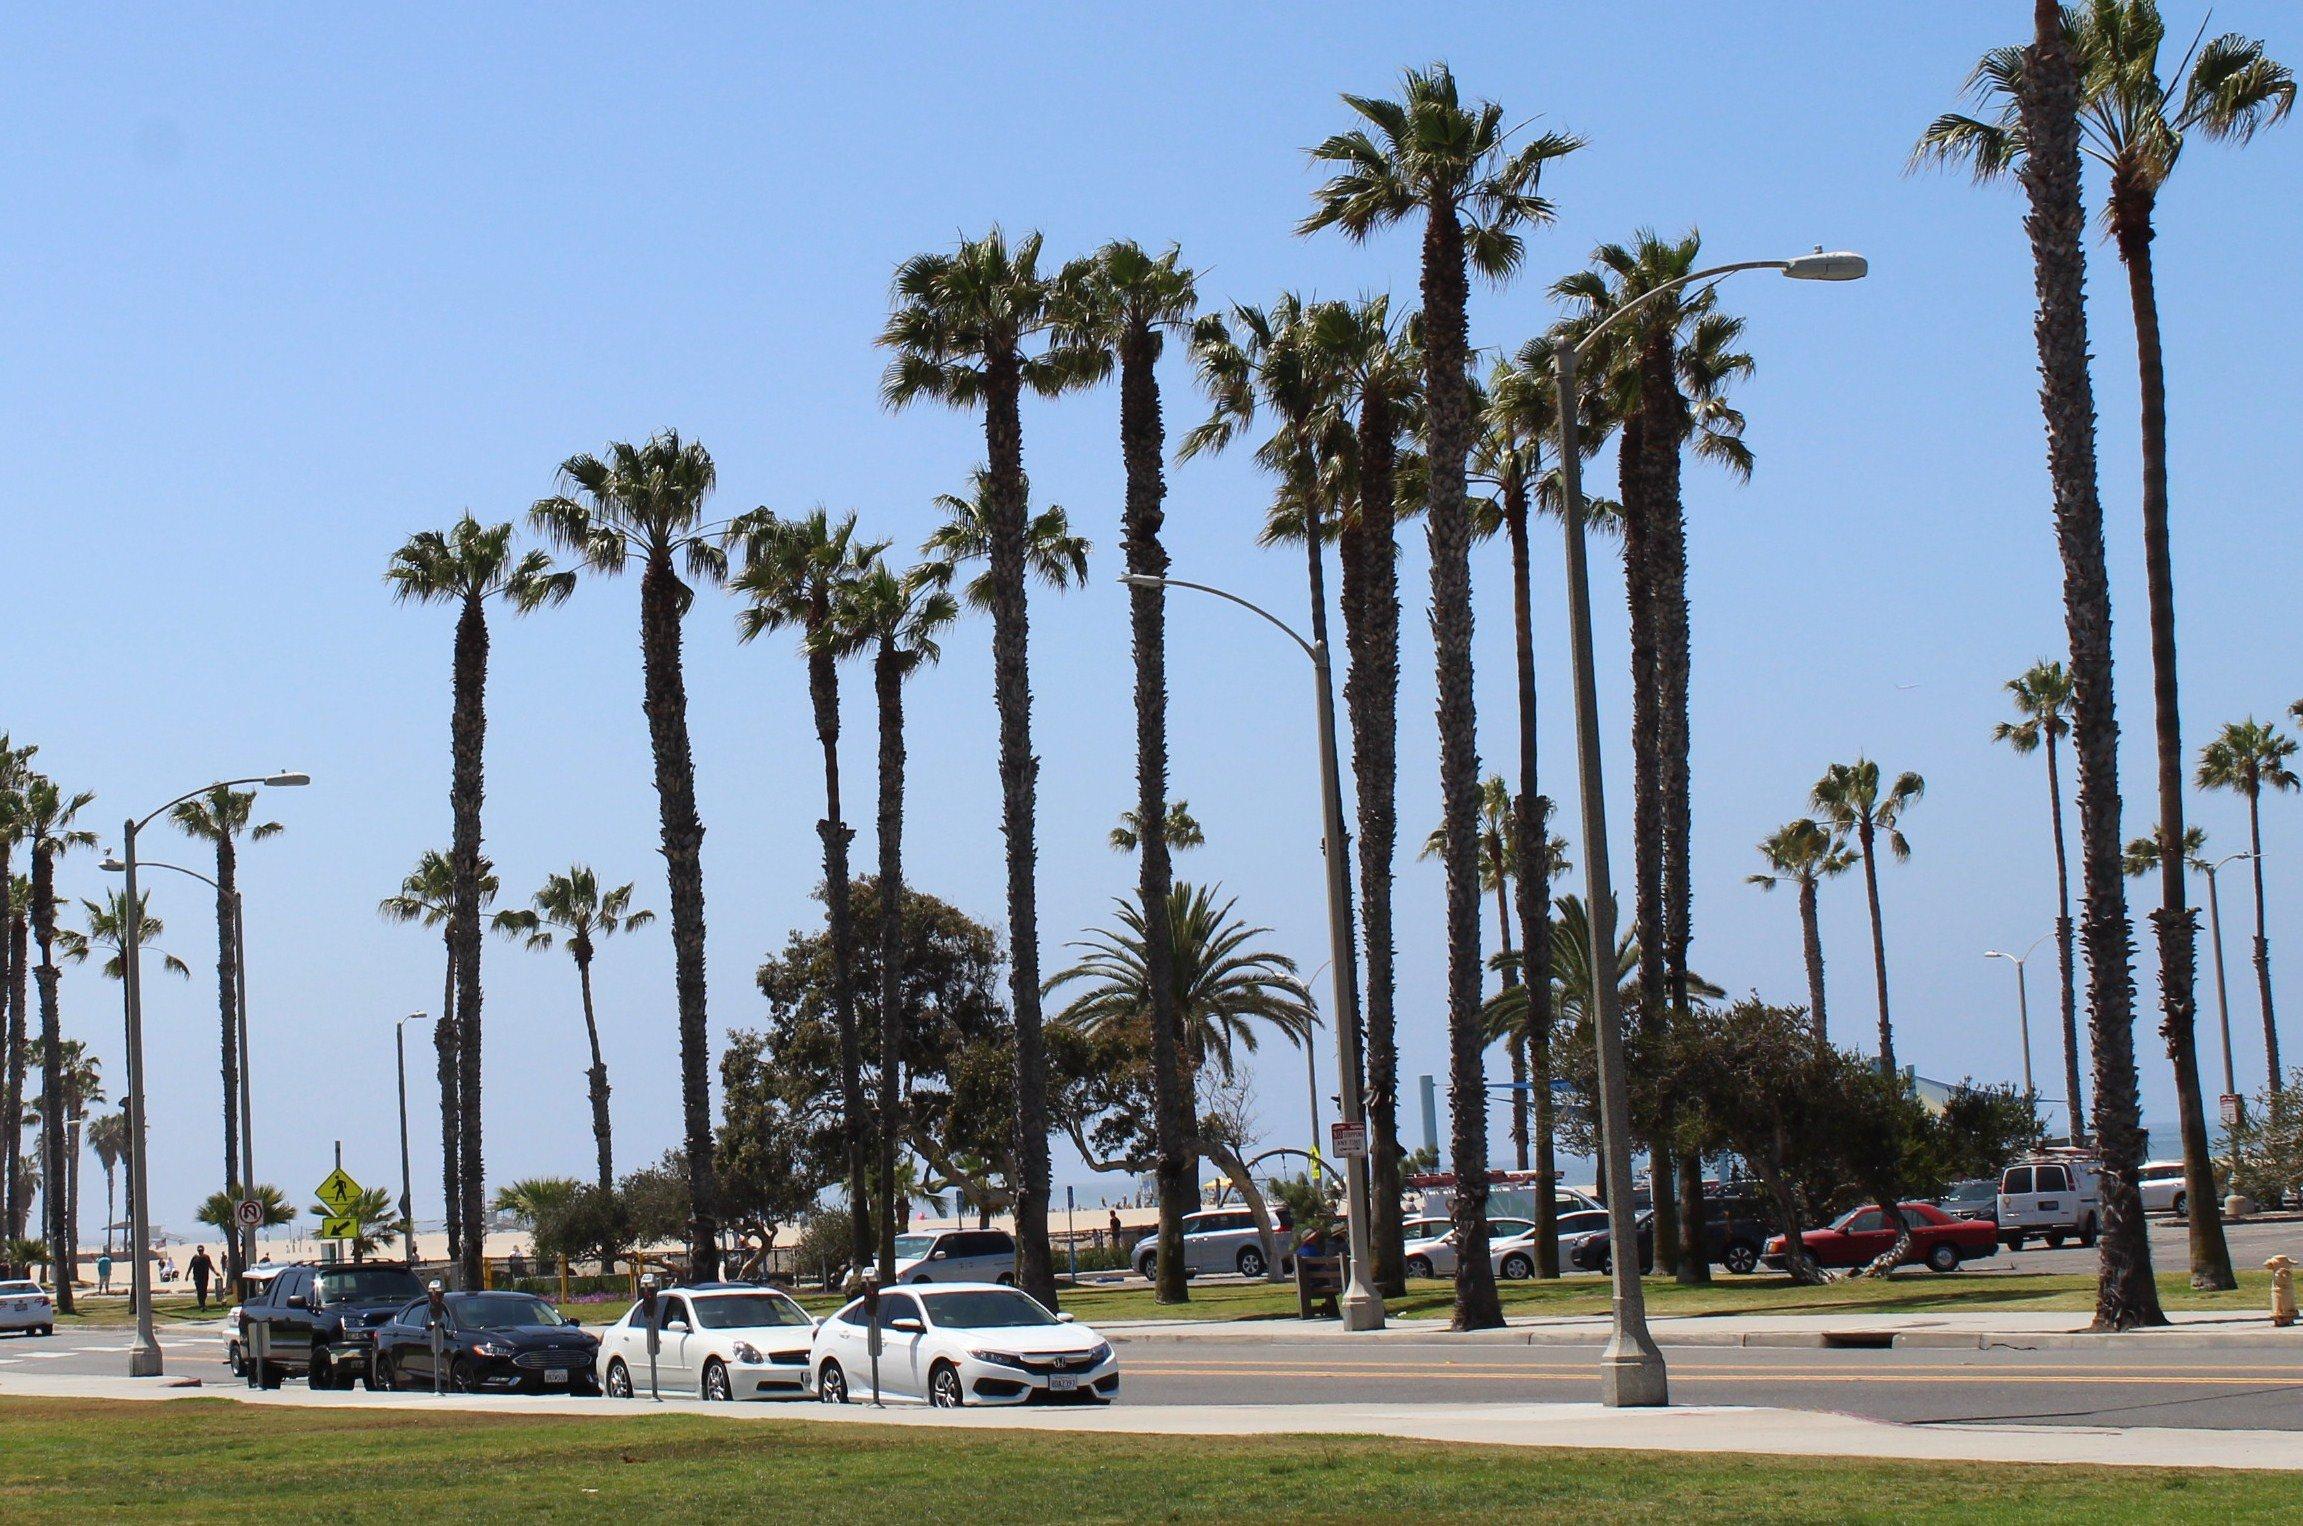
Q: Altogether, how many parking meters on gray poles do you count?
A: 3